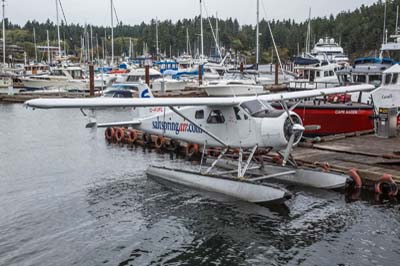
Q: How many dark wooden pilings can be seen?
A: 5